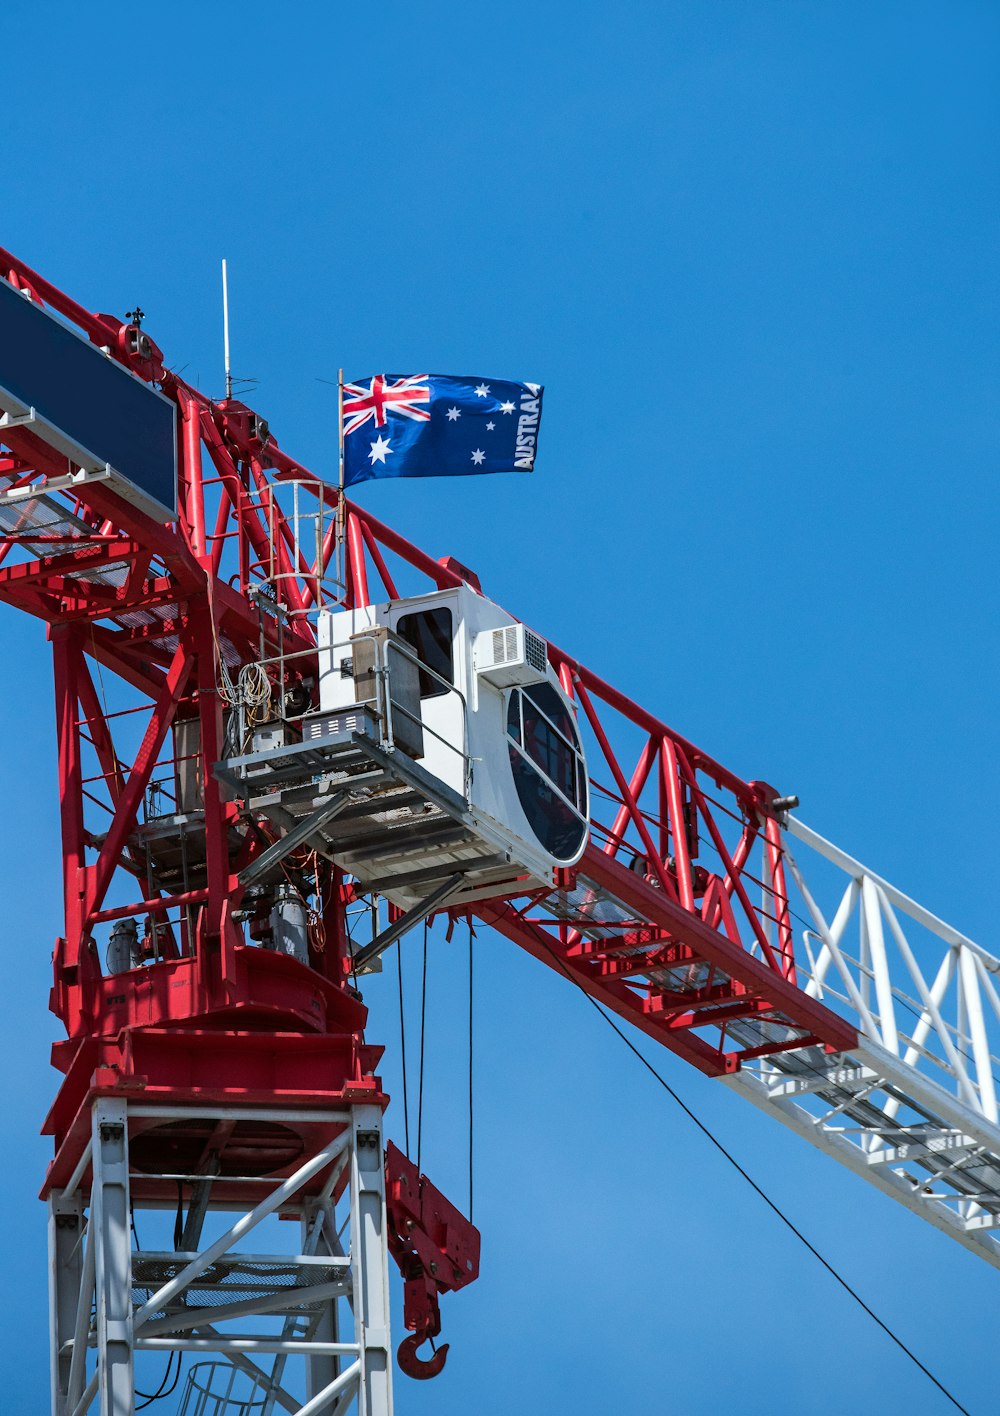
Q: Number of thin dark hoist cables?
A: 3